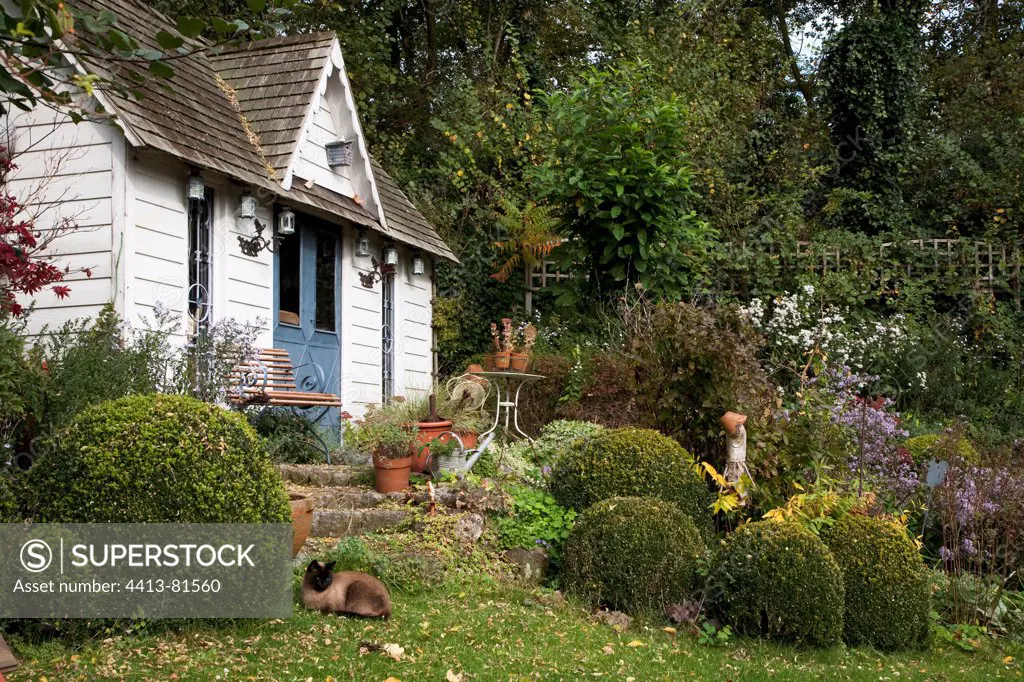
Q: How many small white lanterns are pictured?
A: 6